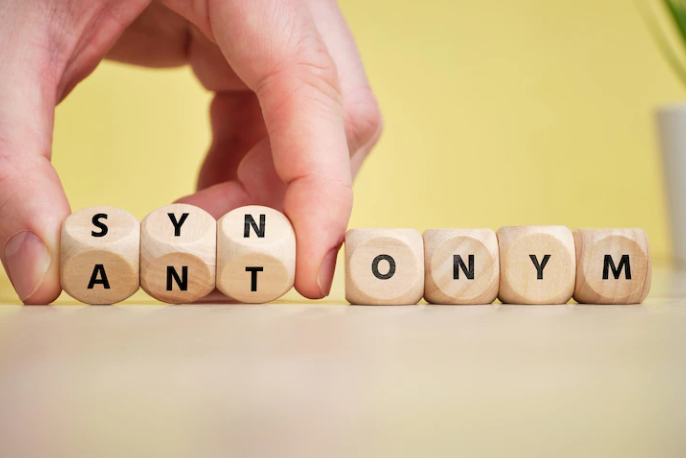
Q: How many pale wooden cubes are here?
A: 7